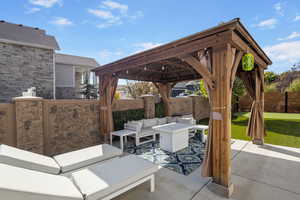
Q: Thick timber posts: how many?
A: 4